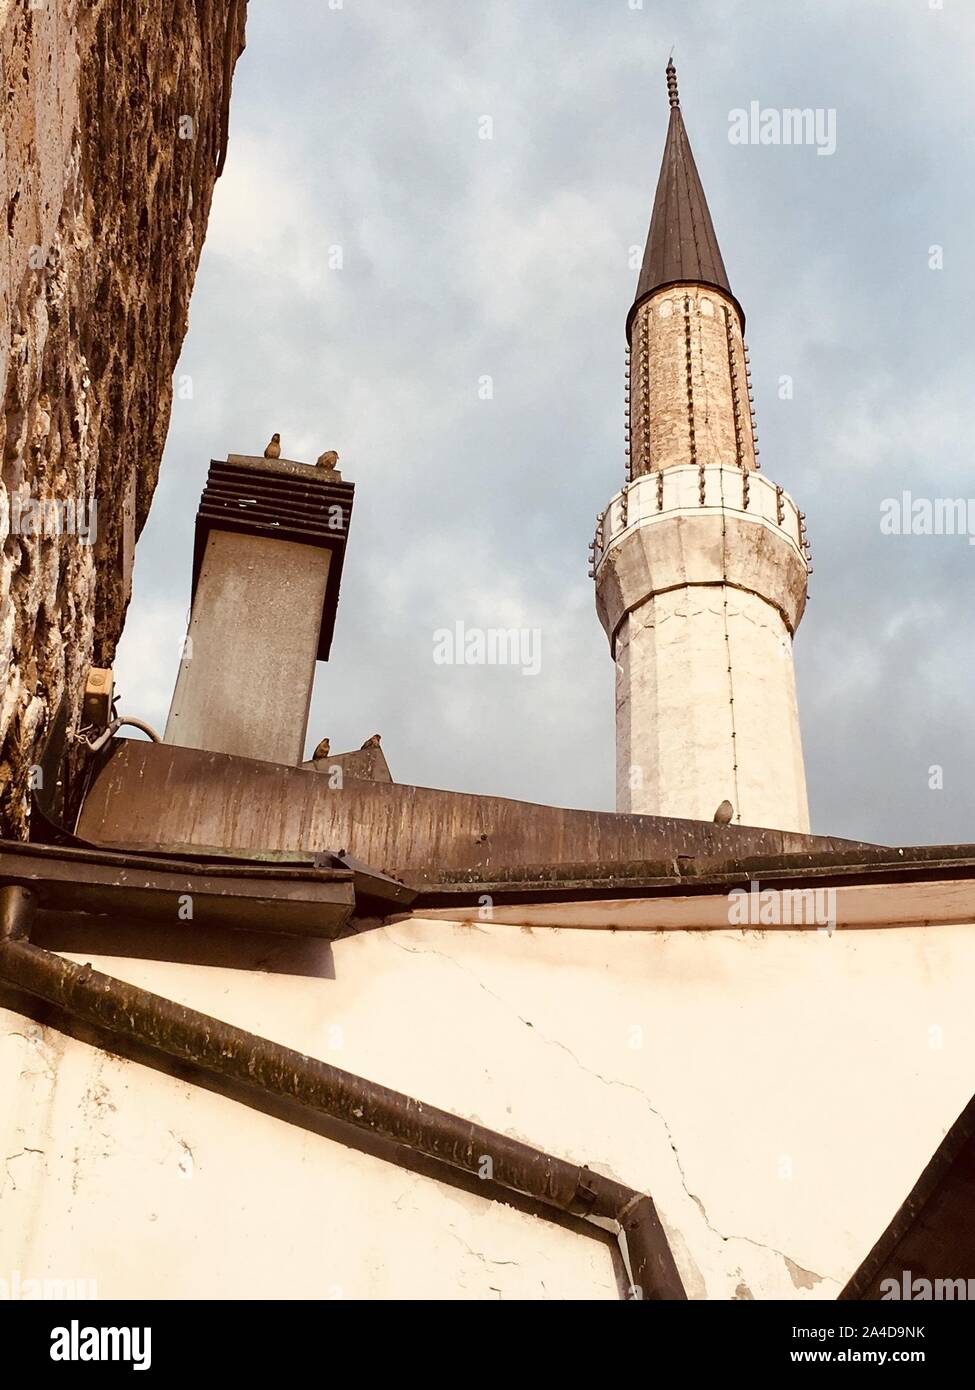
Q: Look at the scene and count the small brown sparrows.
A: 5